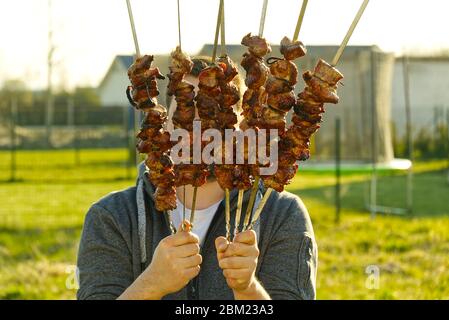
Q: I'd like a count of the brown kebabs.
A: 7